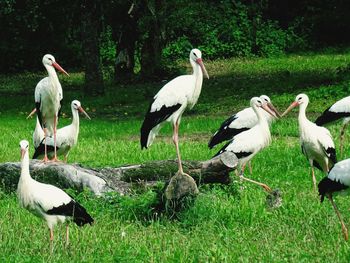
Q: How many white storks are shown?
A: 10